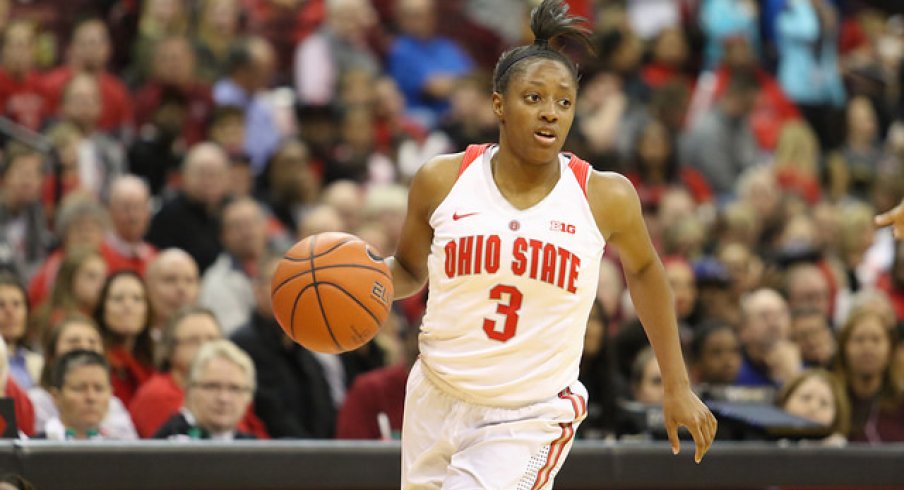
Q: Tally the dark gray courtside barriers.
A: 1